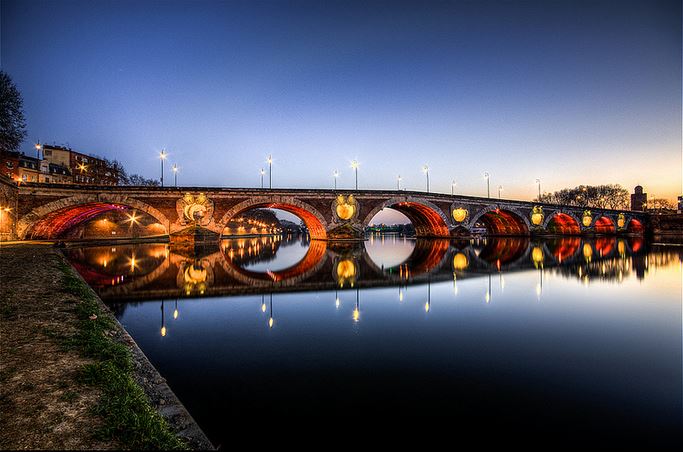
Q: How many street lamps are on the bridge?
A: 12